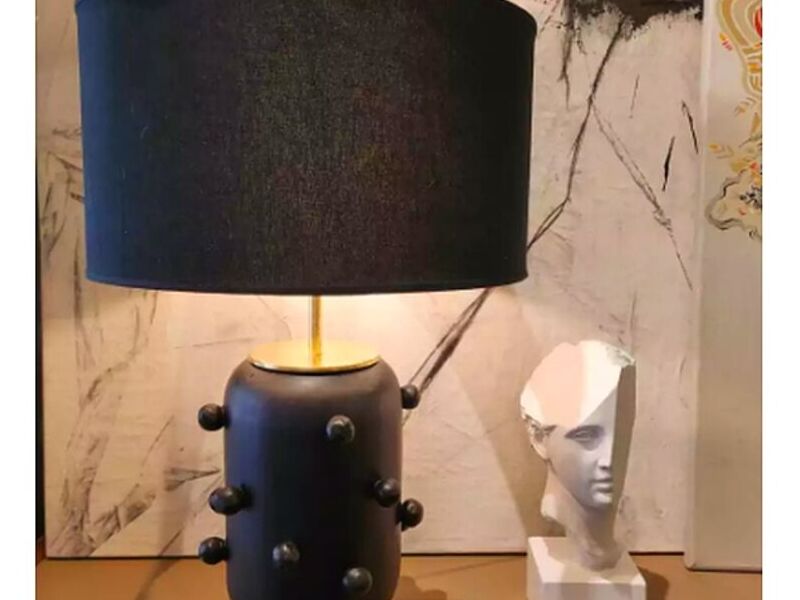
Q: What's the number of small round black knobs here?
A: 9